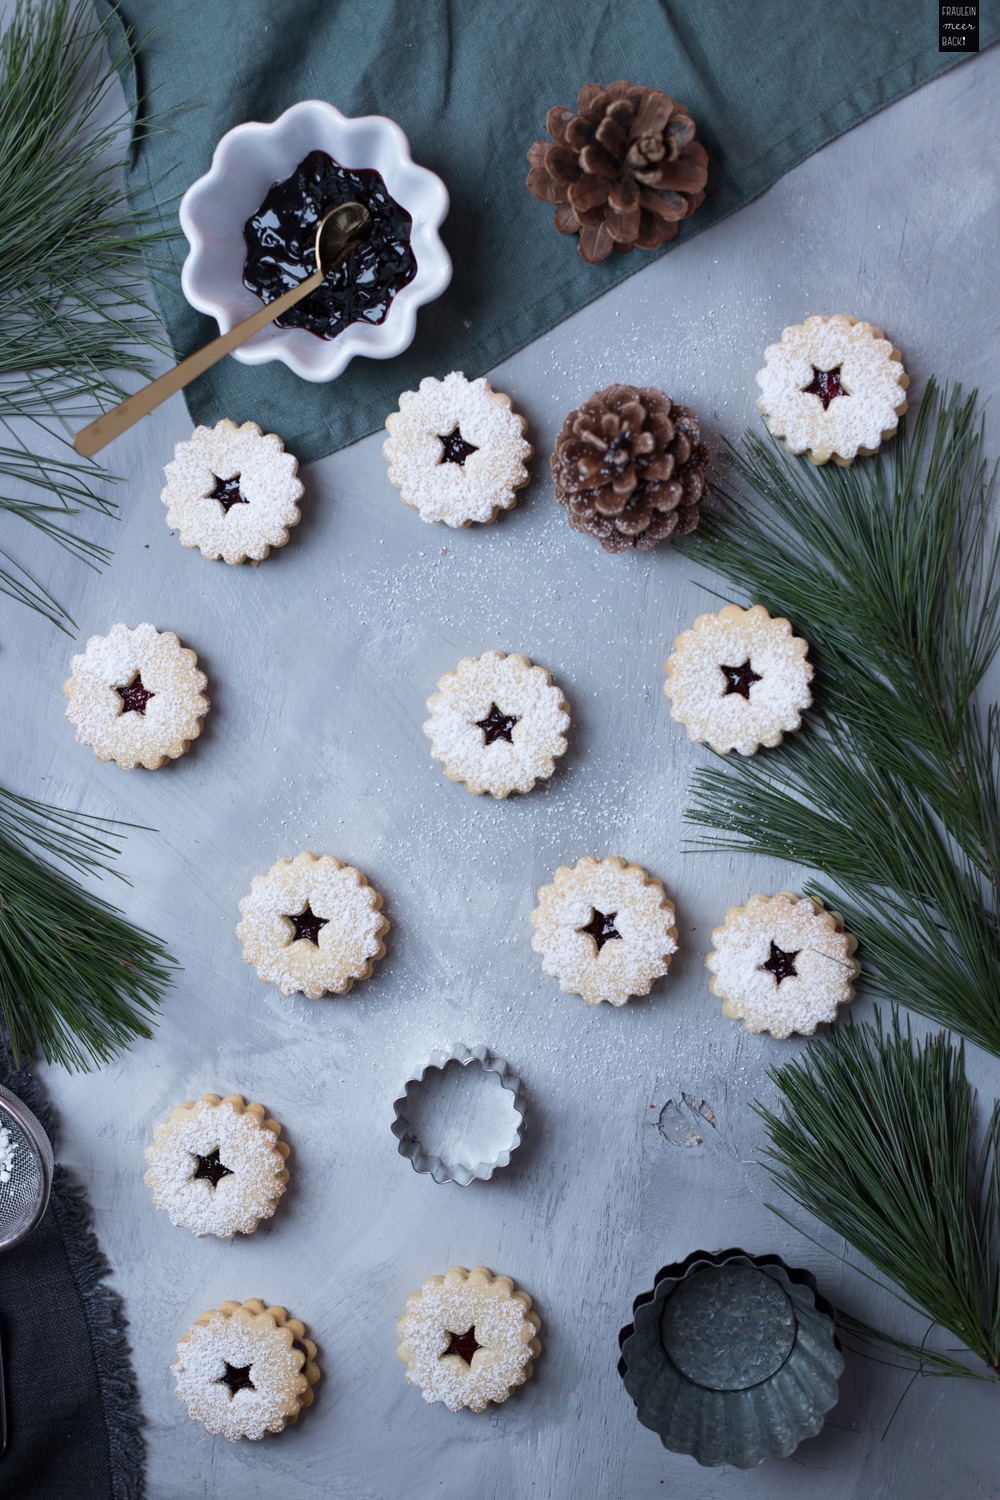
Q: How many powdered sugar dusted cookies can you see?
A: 12